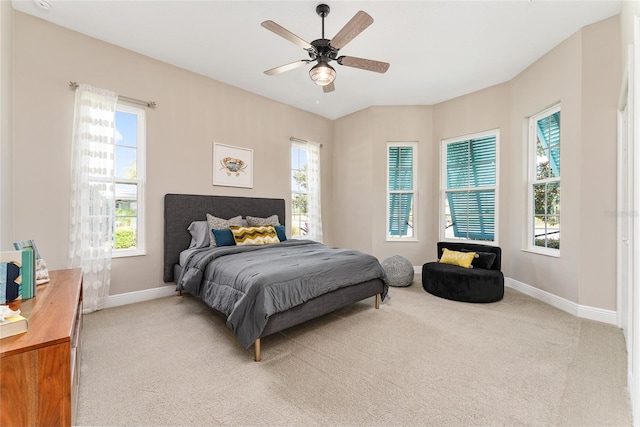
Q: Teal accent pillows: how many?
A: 2